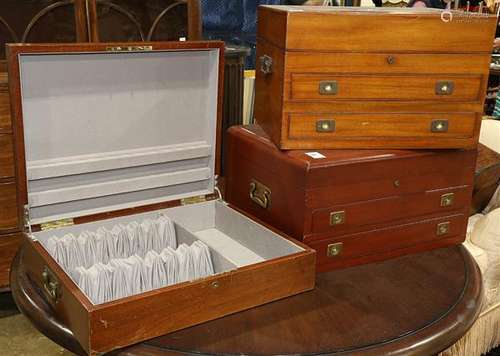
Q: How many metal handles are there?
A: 11